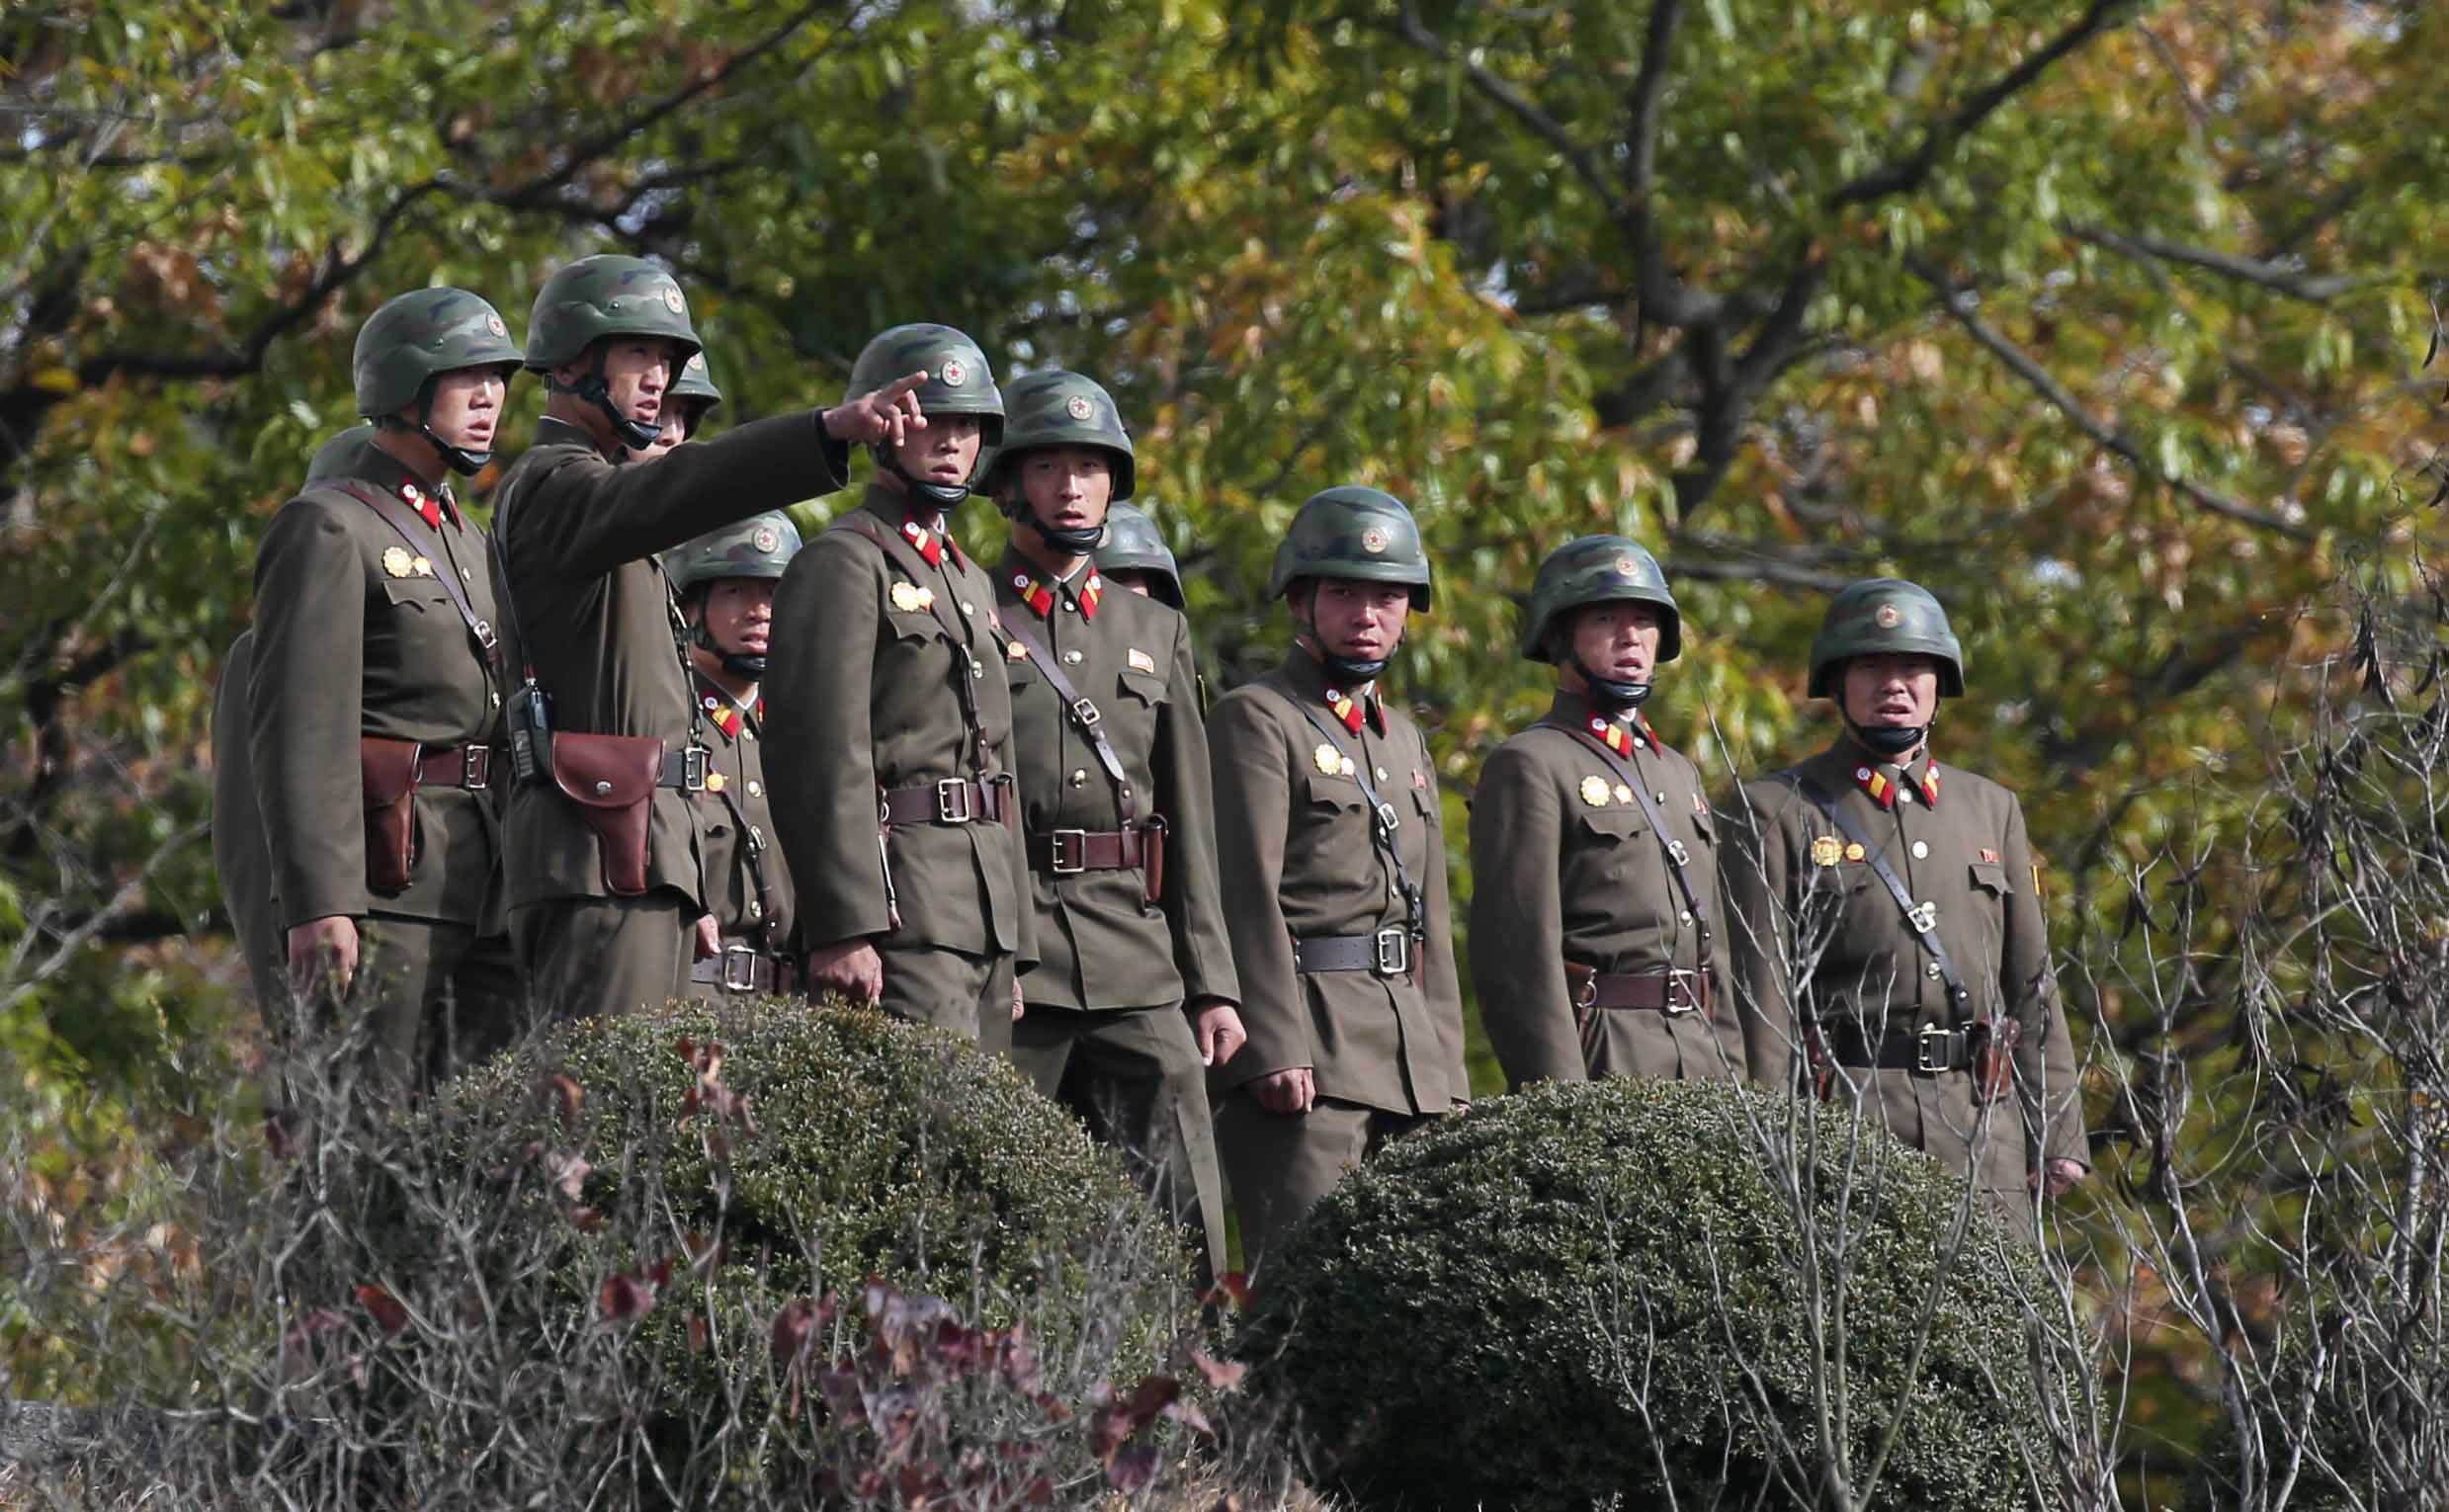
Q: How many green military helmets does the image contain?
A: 11